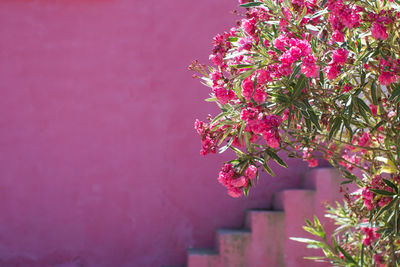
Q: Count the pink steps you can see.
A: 5